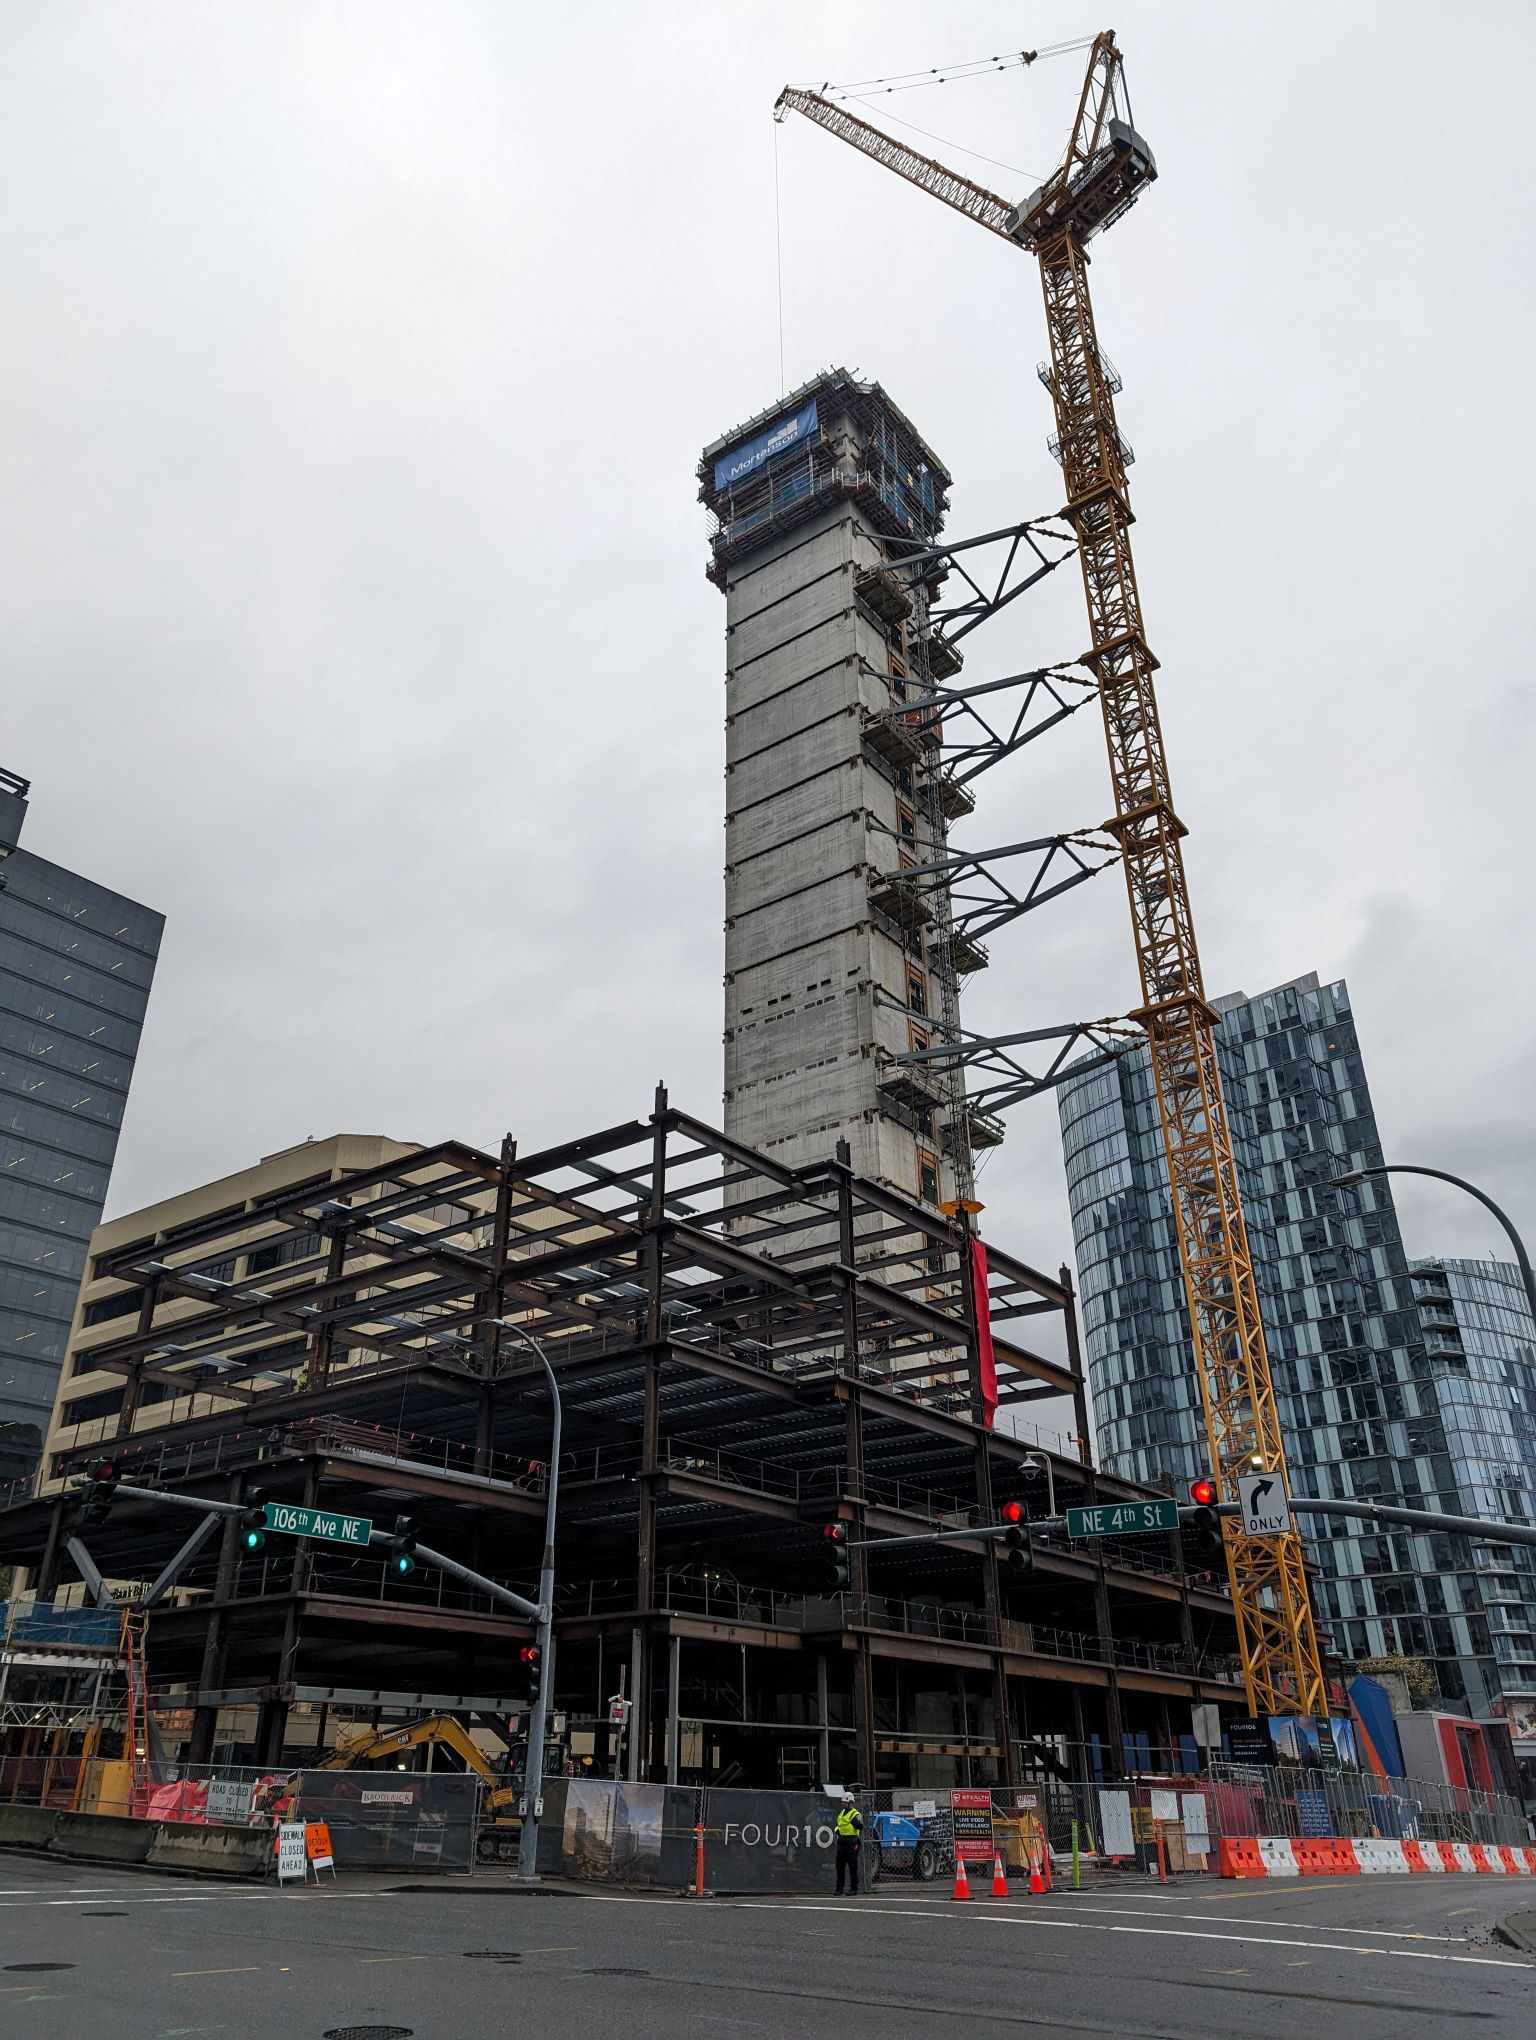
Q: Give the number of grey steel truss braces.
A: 4